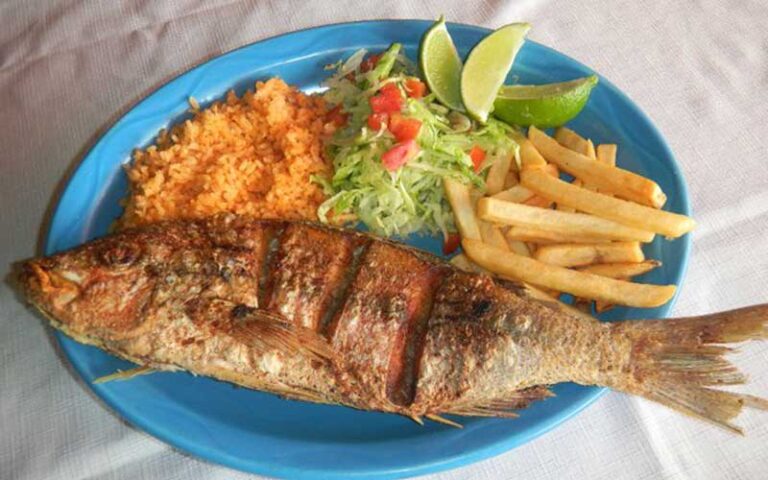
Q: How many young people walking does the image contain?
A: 0